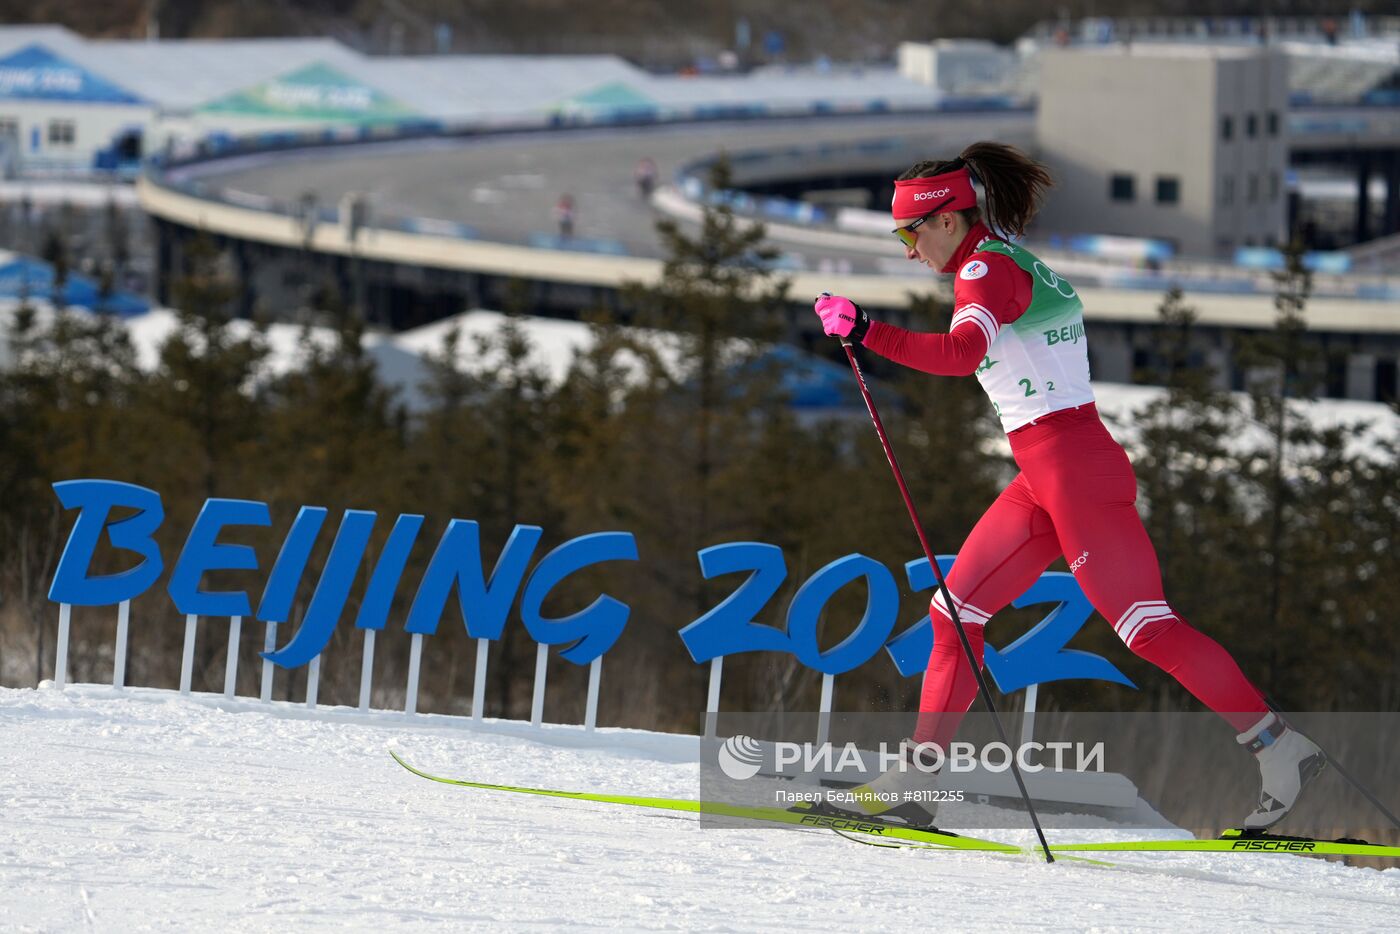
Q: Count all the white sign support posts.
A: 14